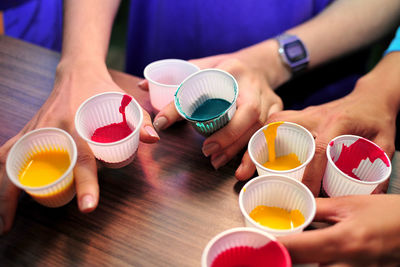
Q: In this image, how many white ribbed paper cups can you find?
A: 8